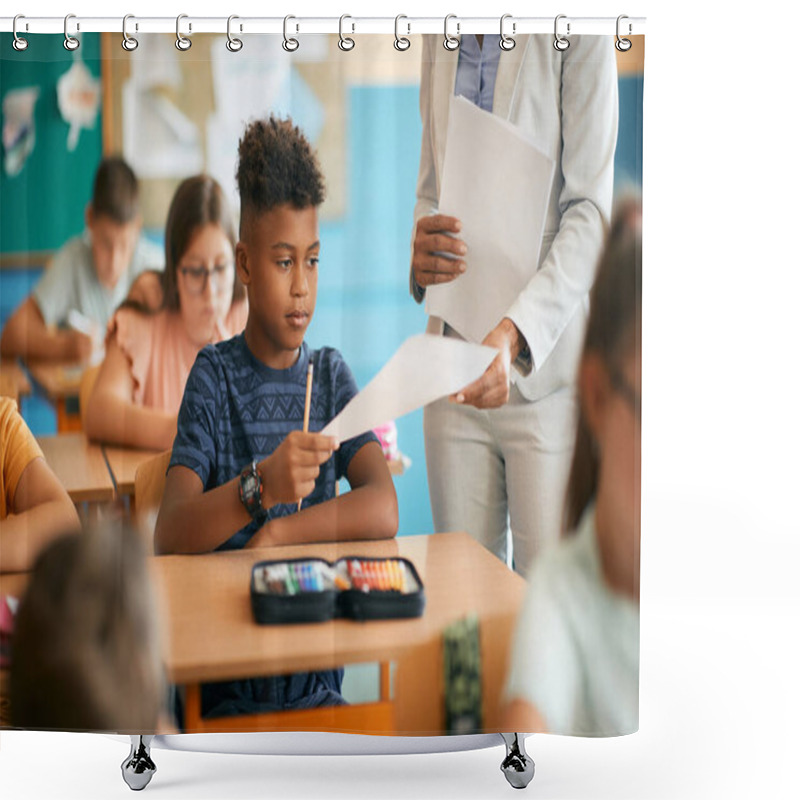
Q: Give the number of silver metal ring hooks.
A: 12